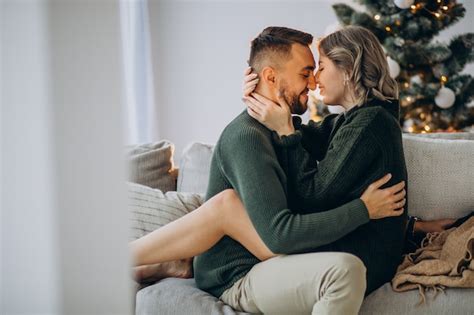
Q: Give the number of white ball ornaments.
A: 3